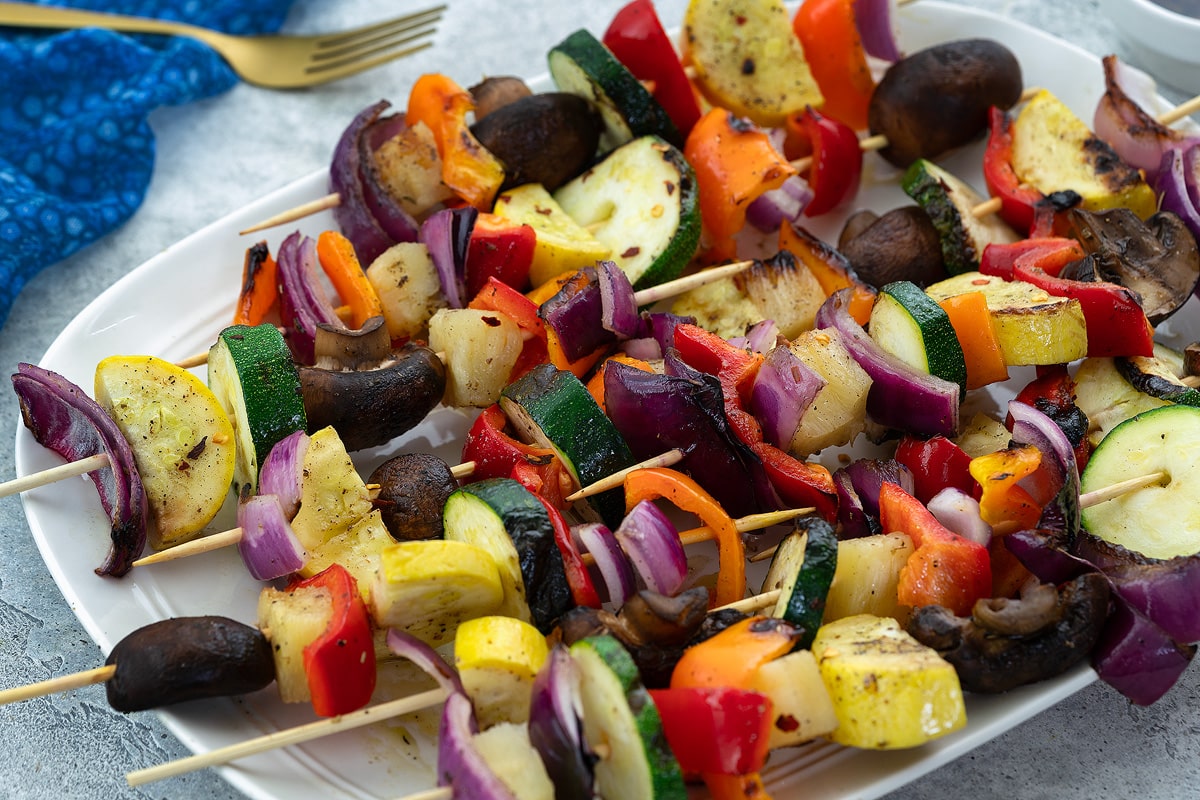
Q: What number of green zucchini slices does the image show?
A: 11